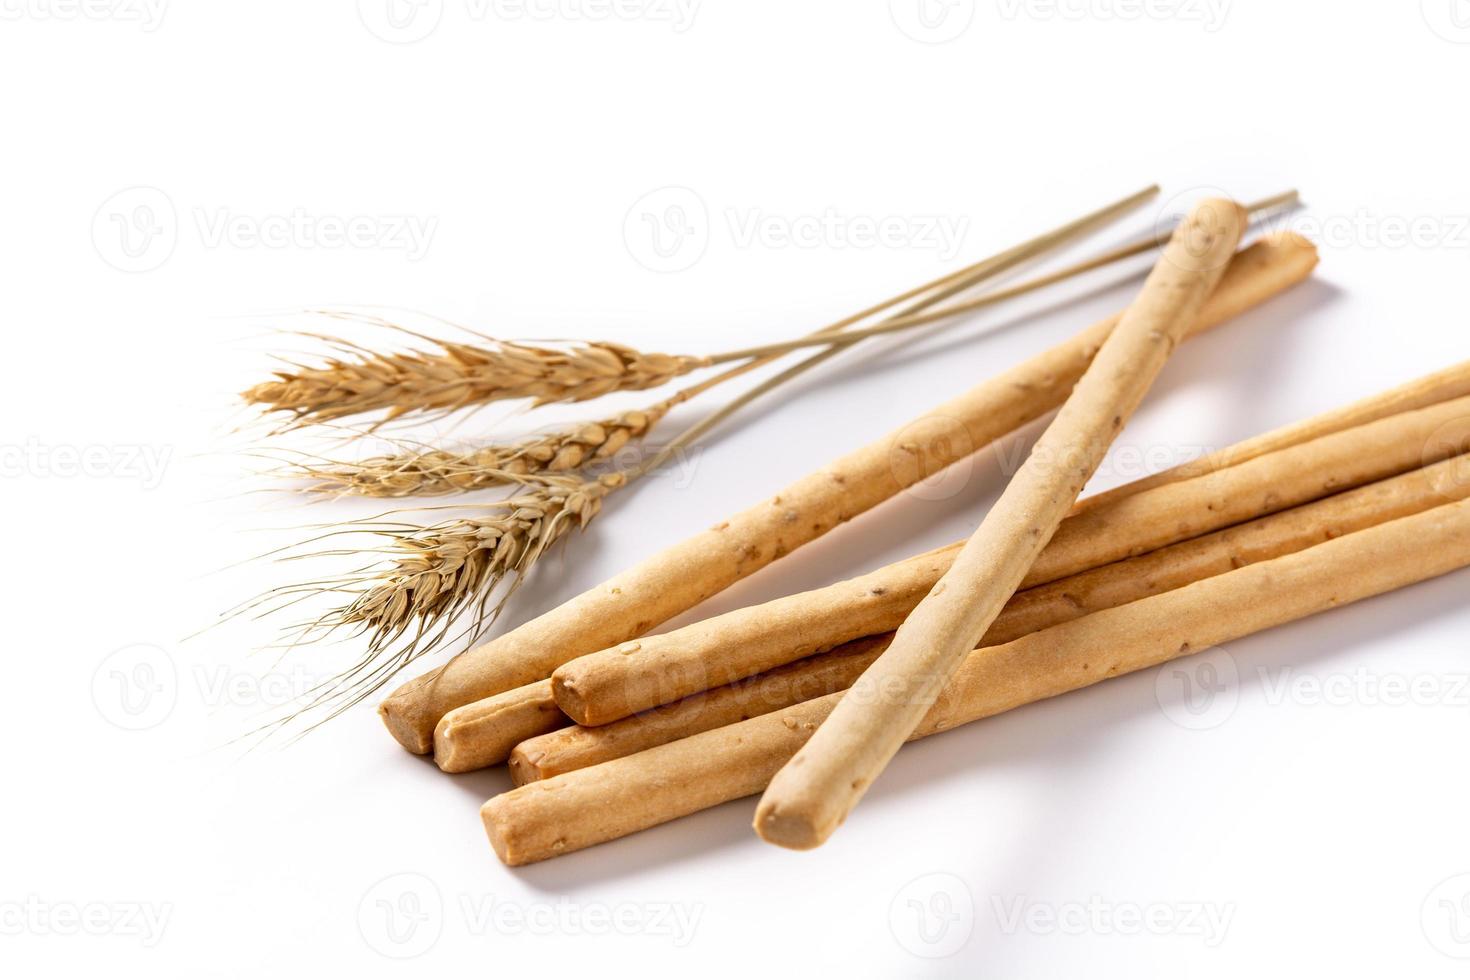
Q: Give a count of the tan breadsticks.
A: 6